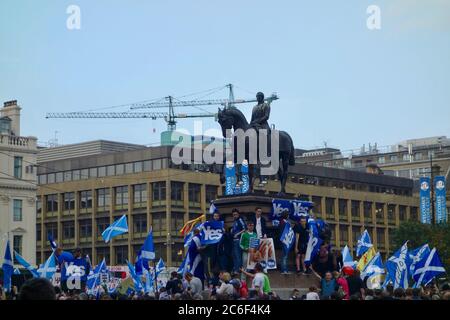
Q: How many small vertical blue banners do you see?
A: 4